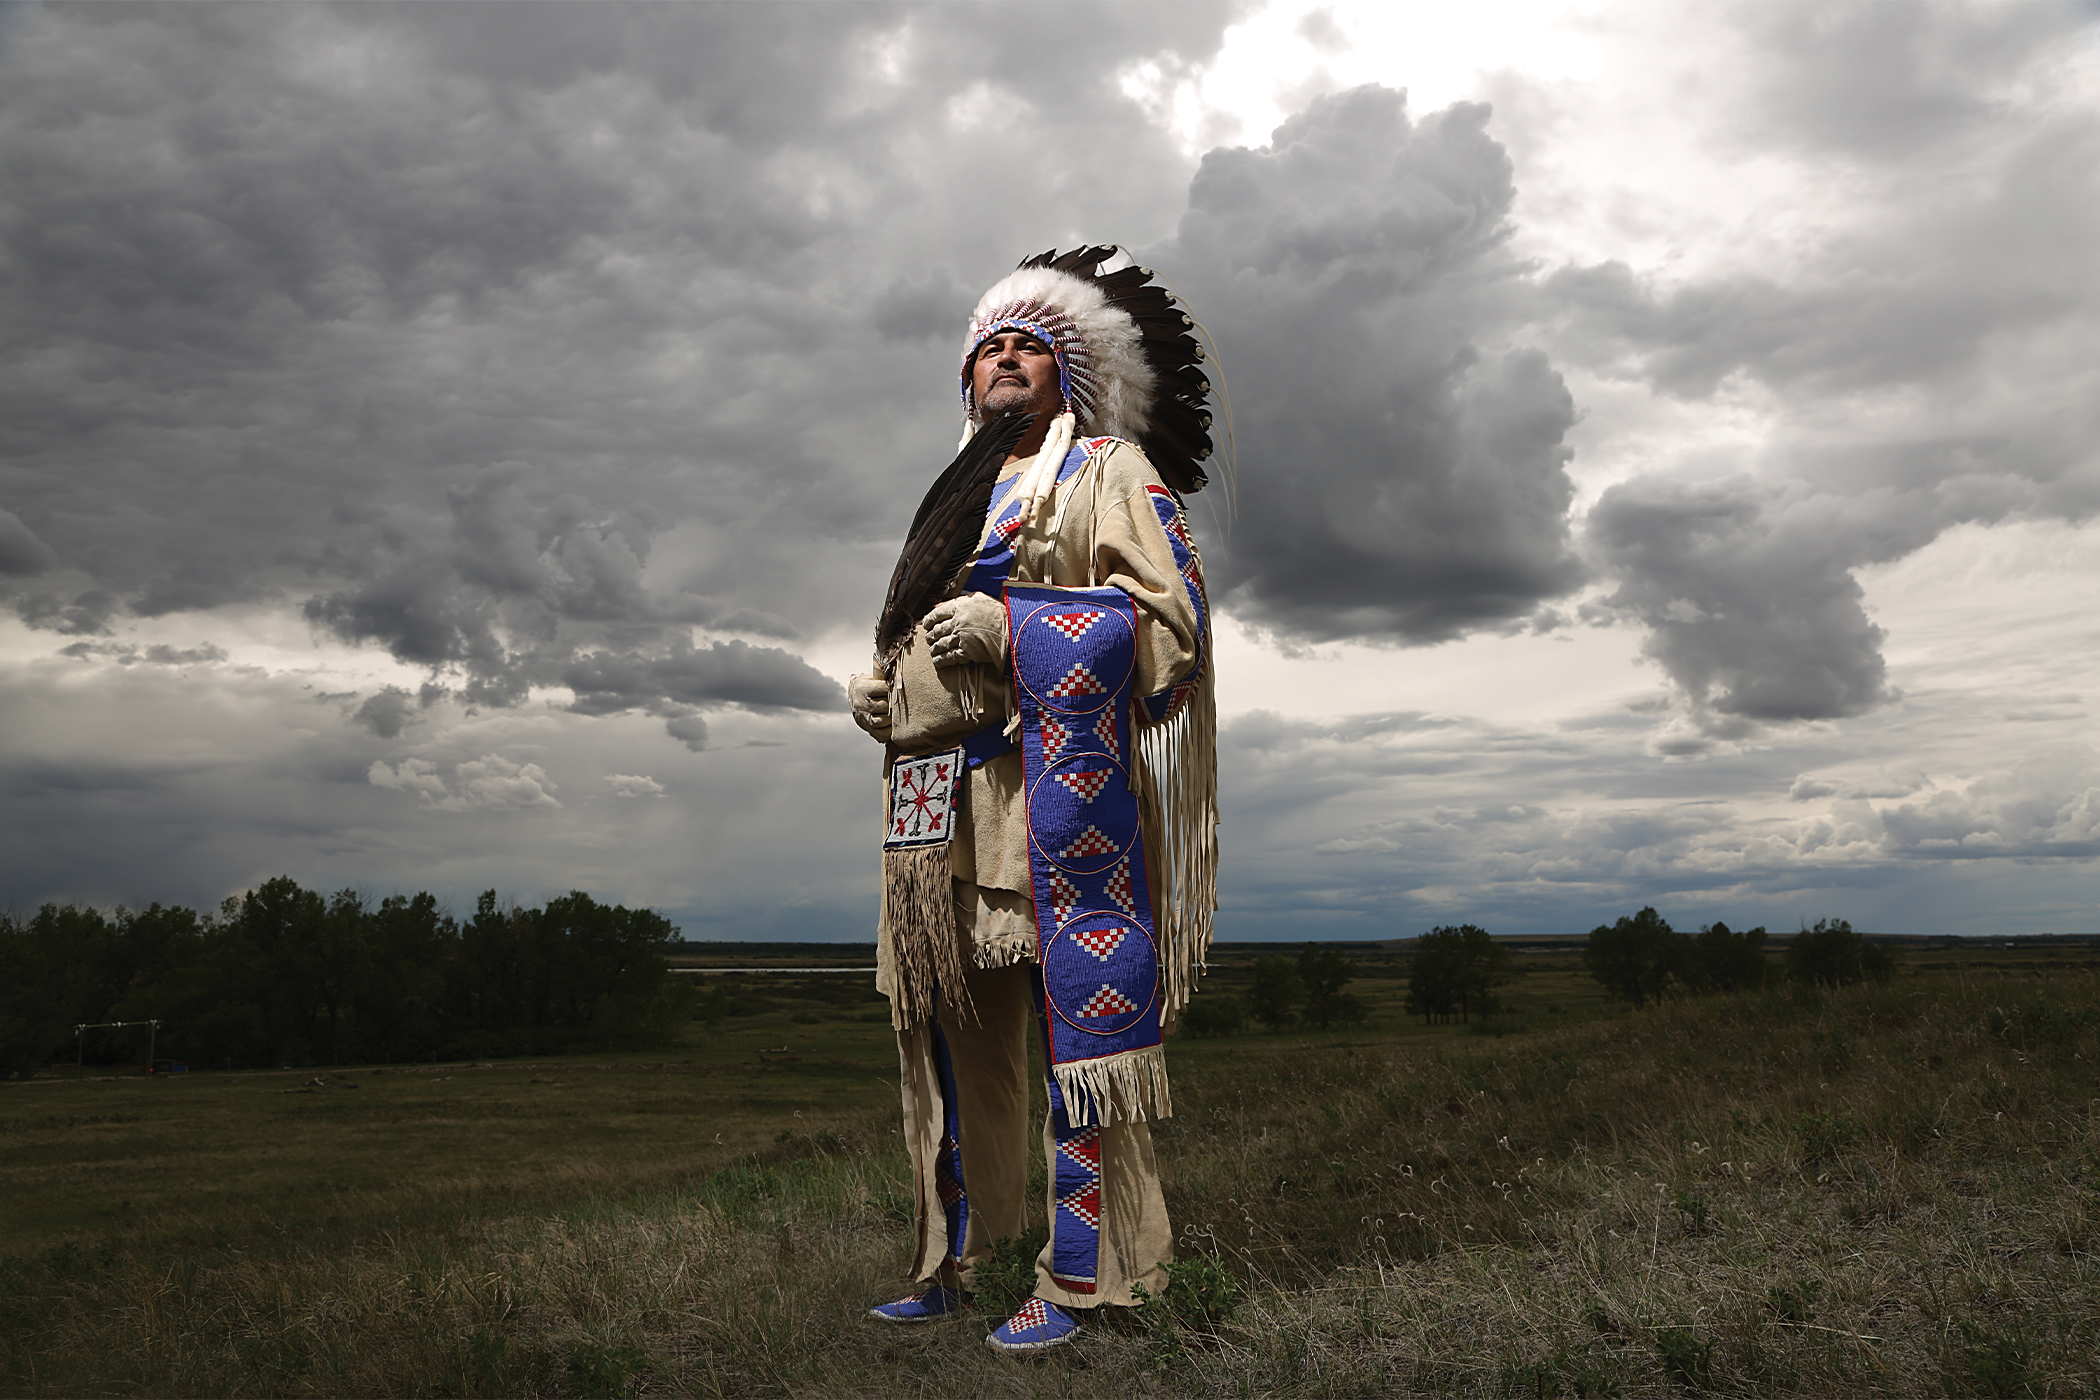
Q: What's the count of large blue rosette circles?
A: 3